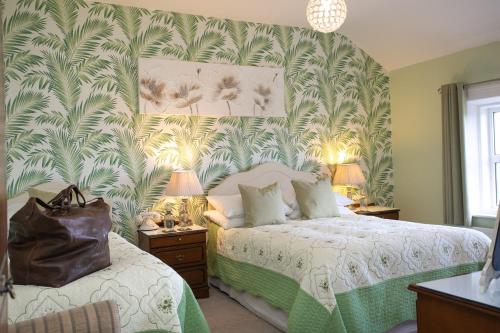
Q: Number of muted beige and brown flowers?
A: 4